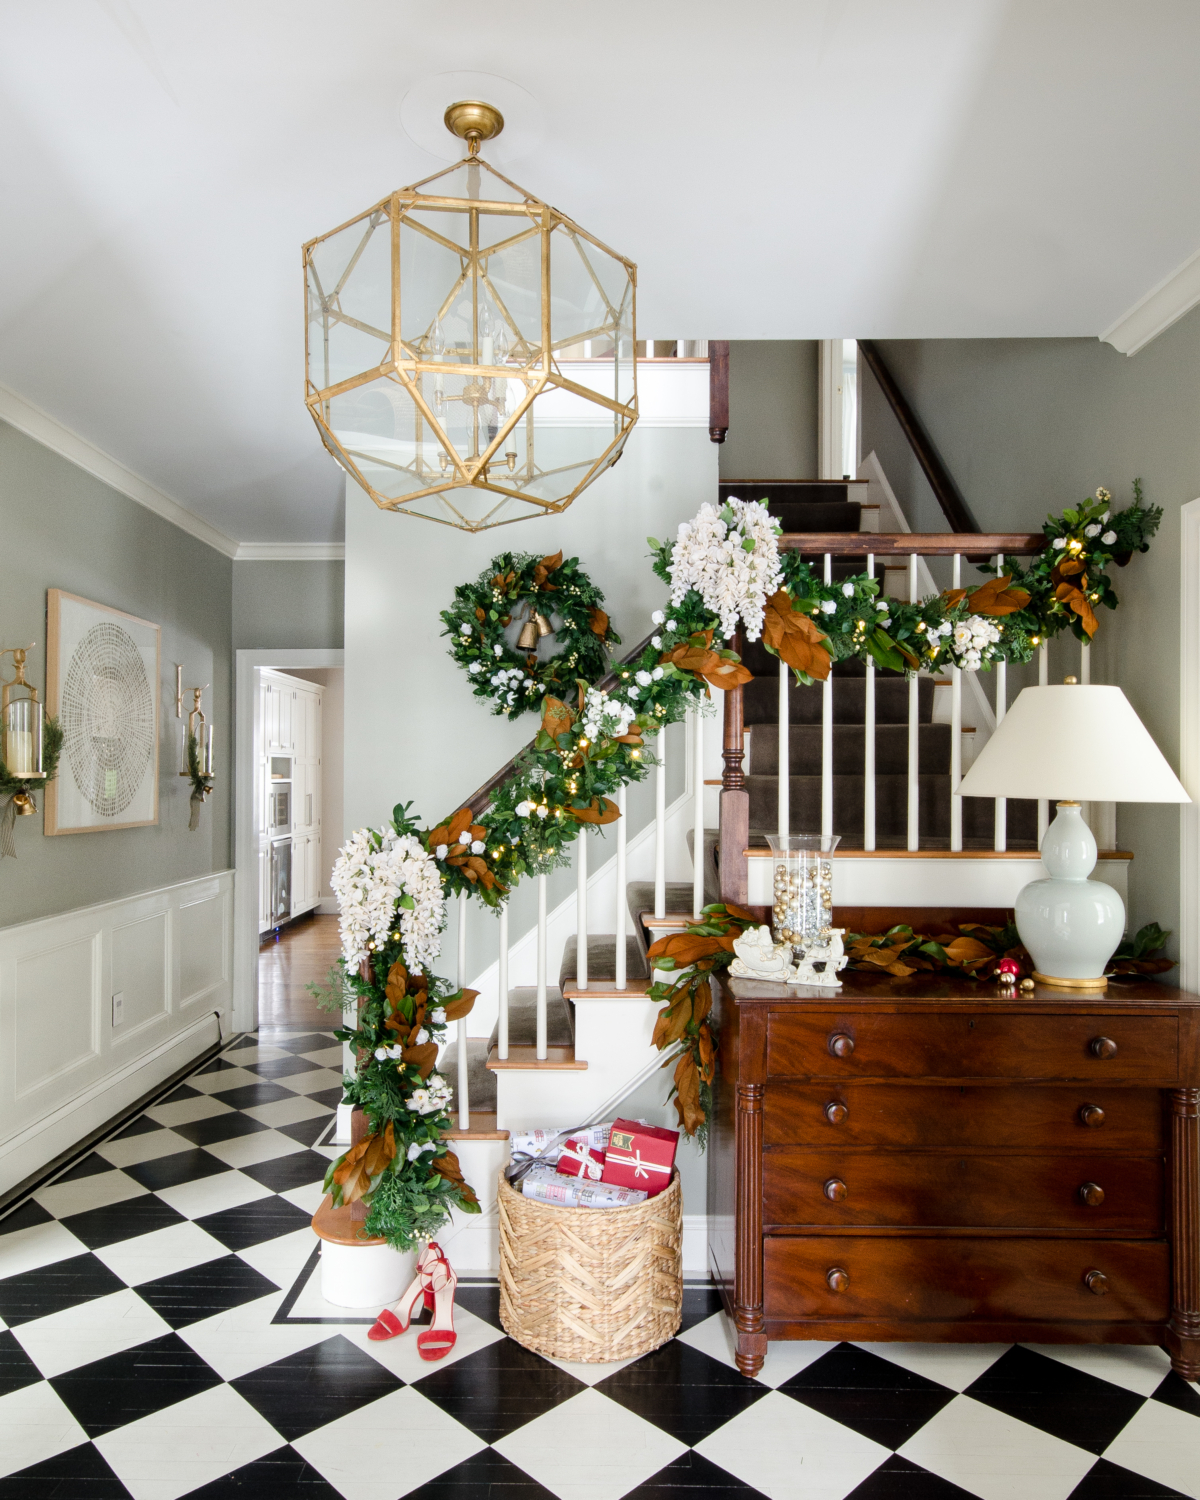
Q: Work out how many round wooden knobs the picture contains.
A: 8